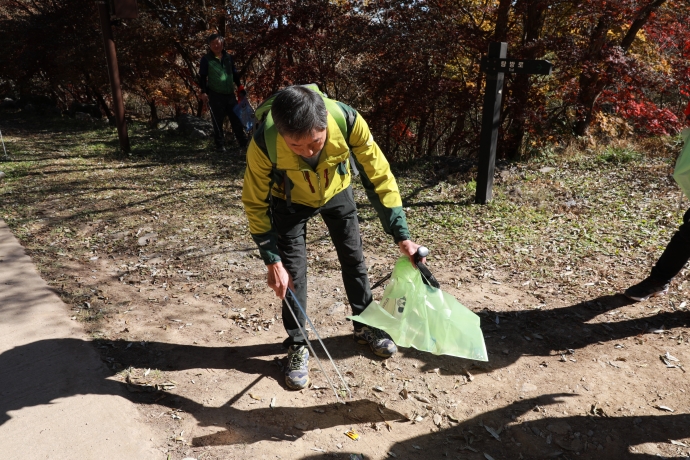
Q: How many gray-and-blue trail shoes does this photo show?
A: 2